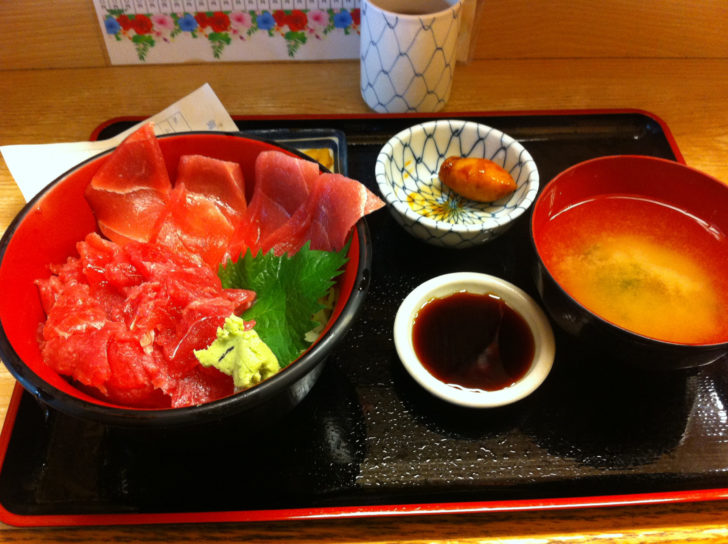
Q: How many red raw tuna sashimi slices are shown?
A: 4